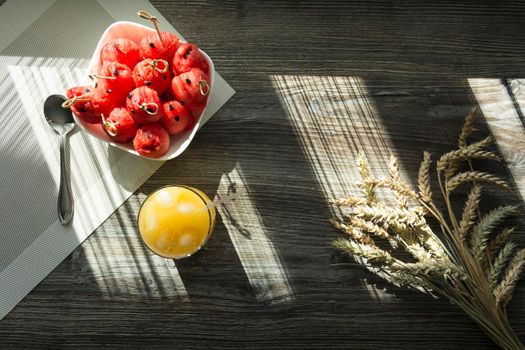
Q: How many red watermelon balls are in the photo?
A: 11